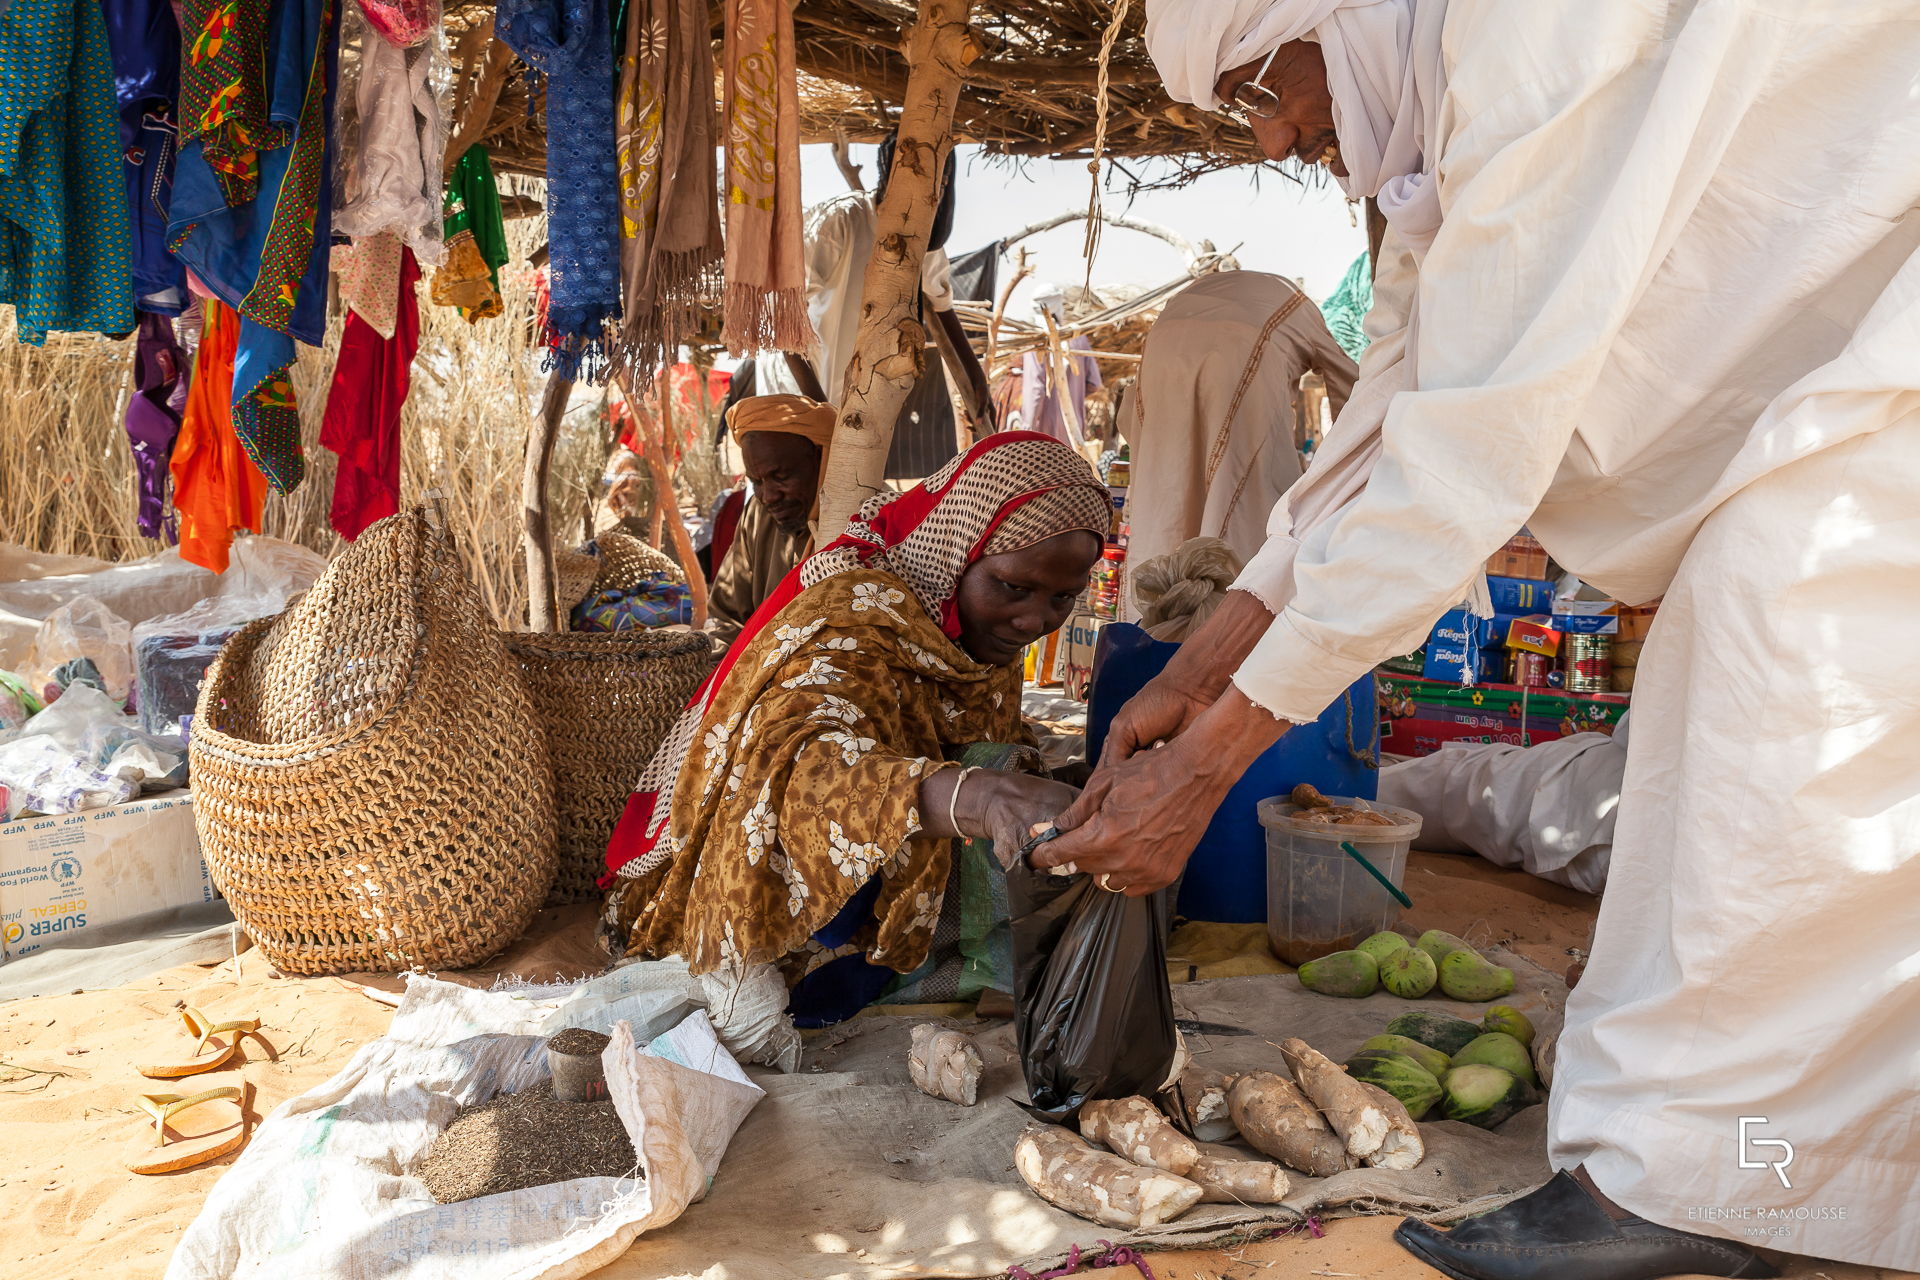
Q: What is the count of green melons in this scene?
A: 11